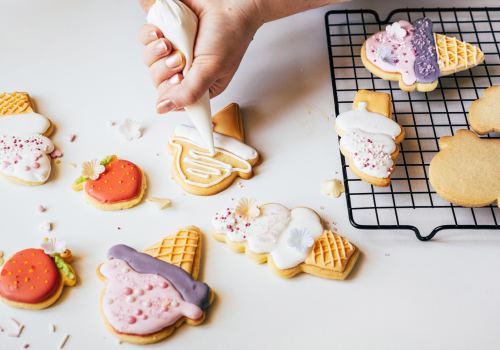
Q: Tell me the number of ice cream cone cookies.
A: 6